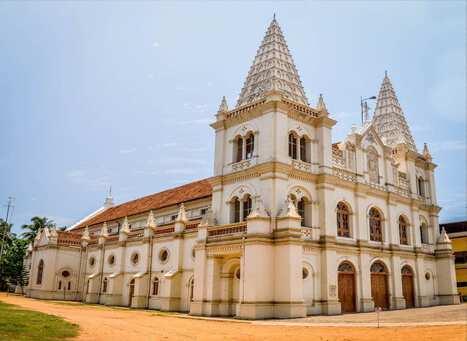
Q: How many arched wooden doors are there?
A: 3